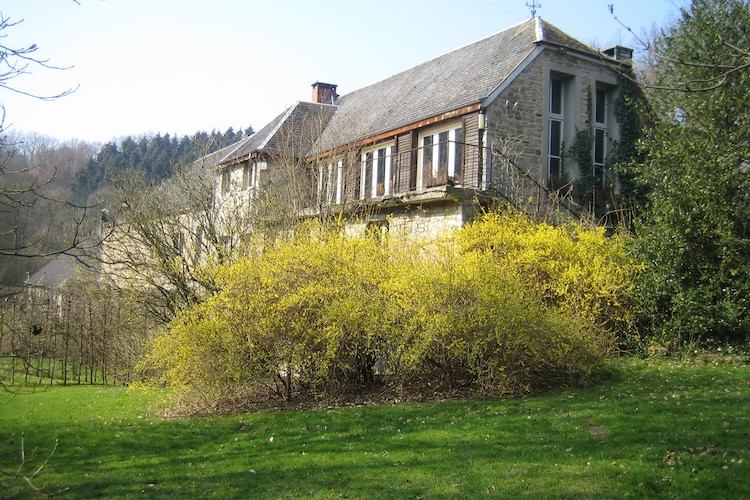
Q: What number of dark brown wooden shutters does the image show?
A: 3